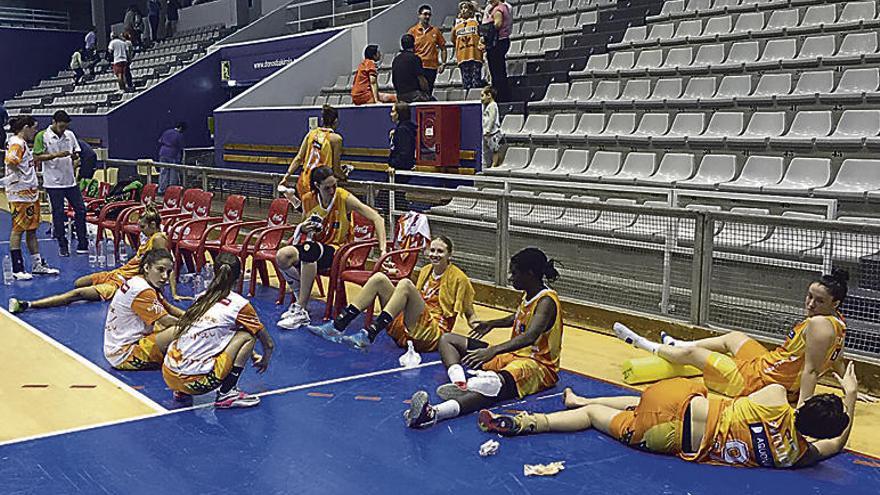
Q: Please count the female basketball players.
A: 10